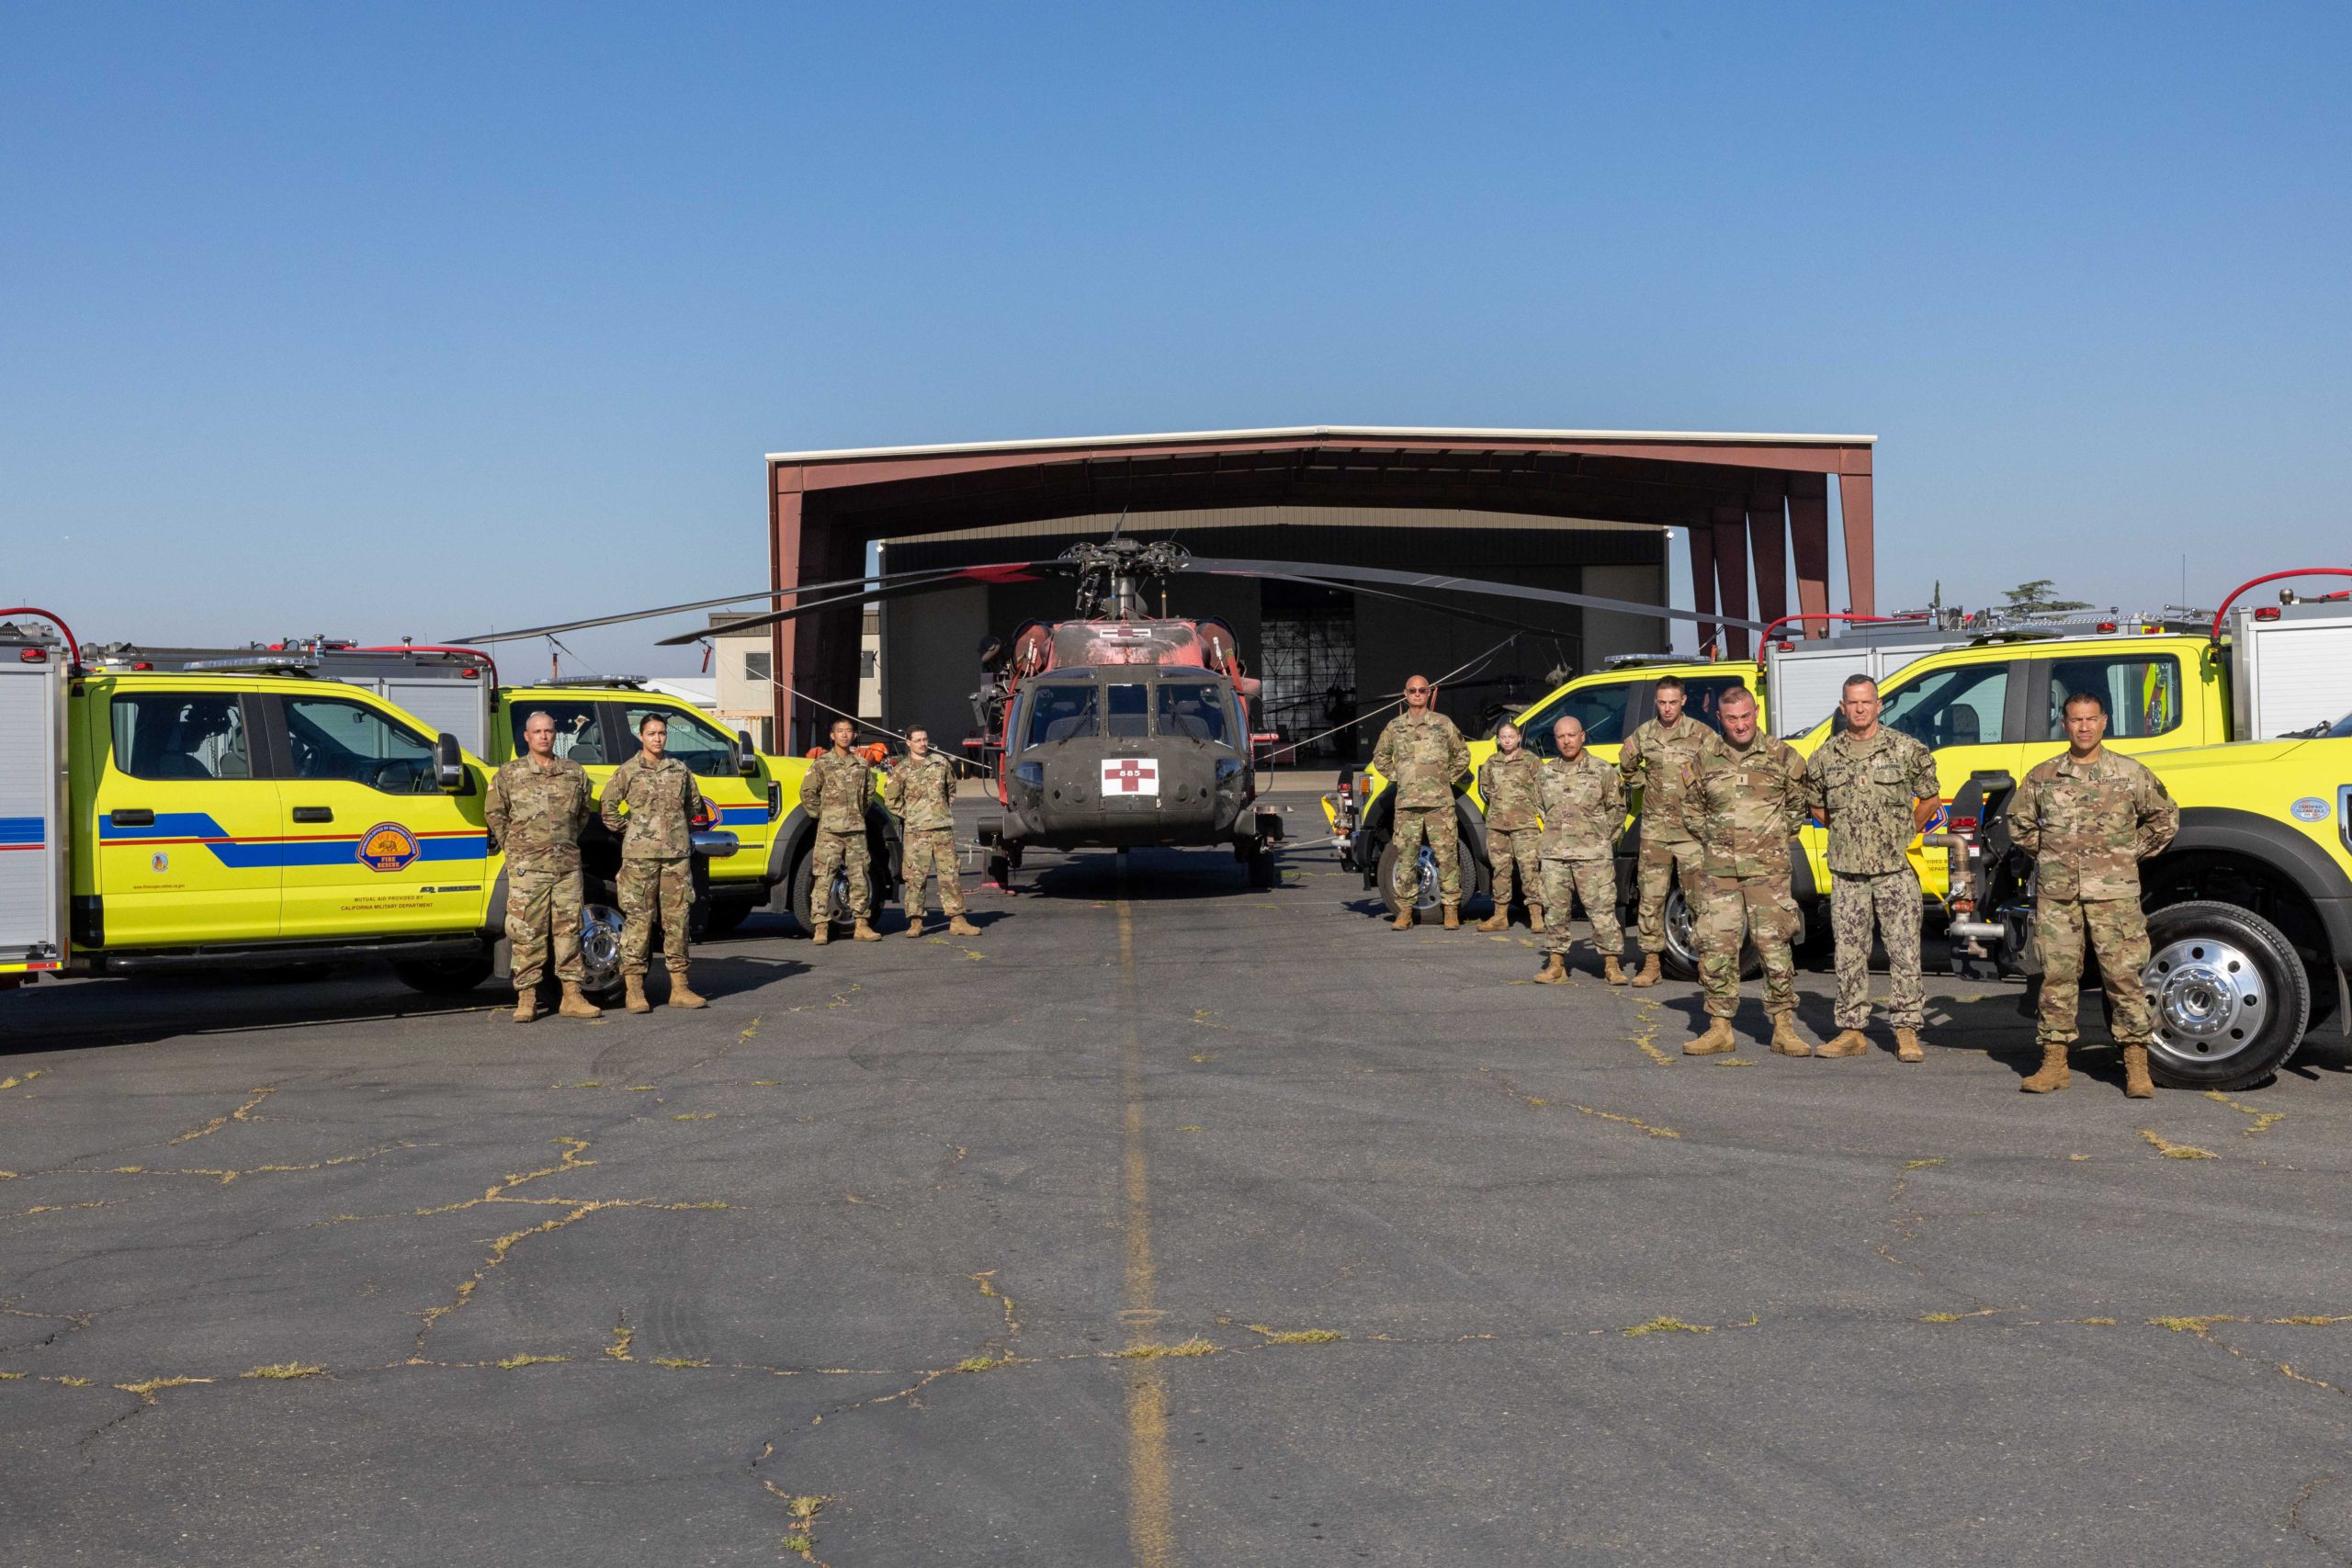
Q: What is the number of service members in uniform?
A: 11